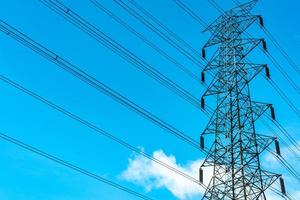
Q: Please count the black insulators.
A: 11